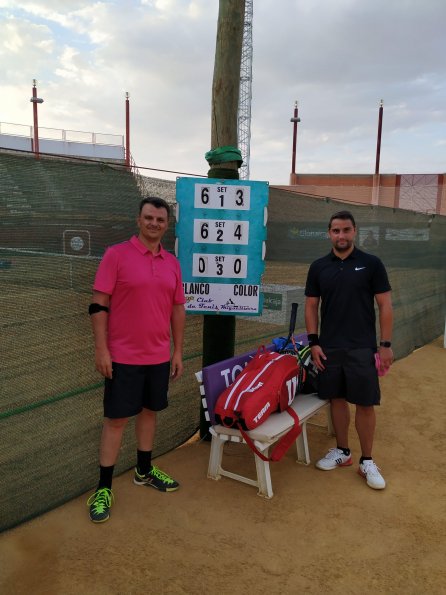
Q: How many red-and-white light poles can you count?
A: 4